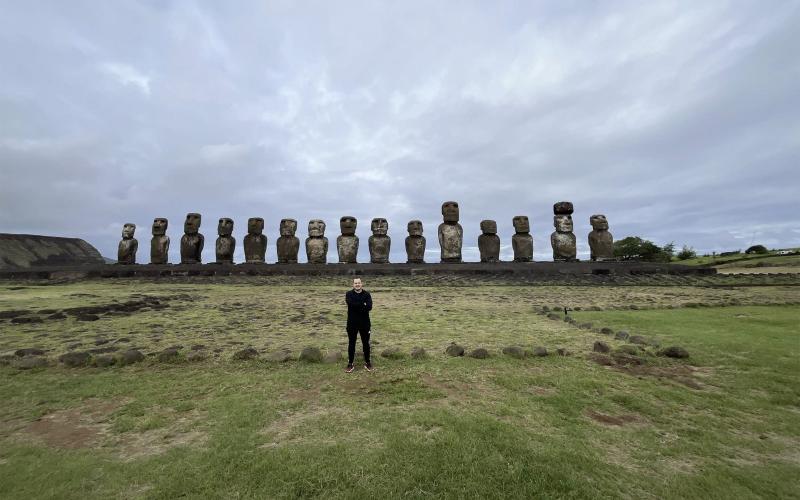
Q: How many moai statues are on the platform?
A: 15